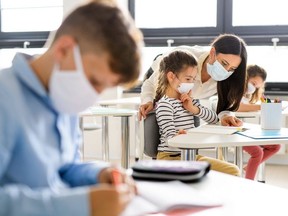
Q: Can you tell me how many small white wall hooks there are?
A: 3